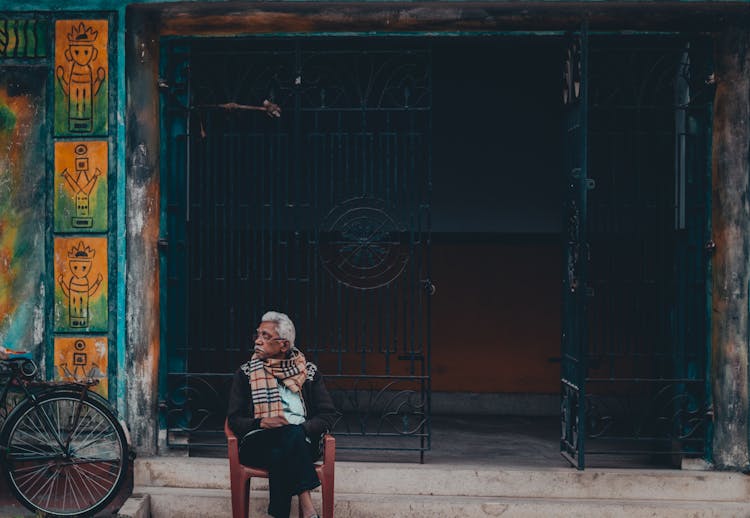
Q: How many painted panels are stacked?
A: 4